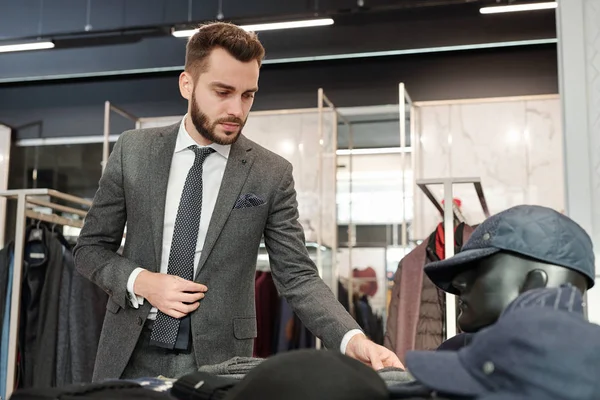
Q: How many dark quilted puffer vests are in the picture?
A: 1